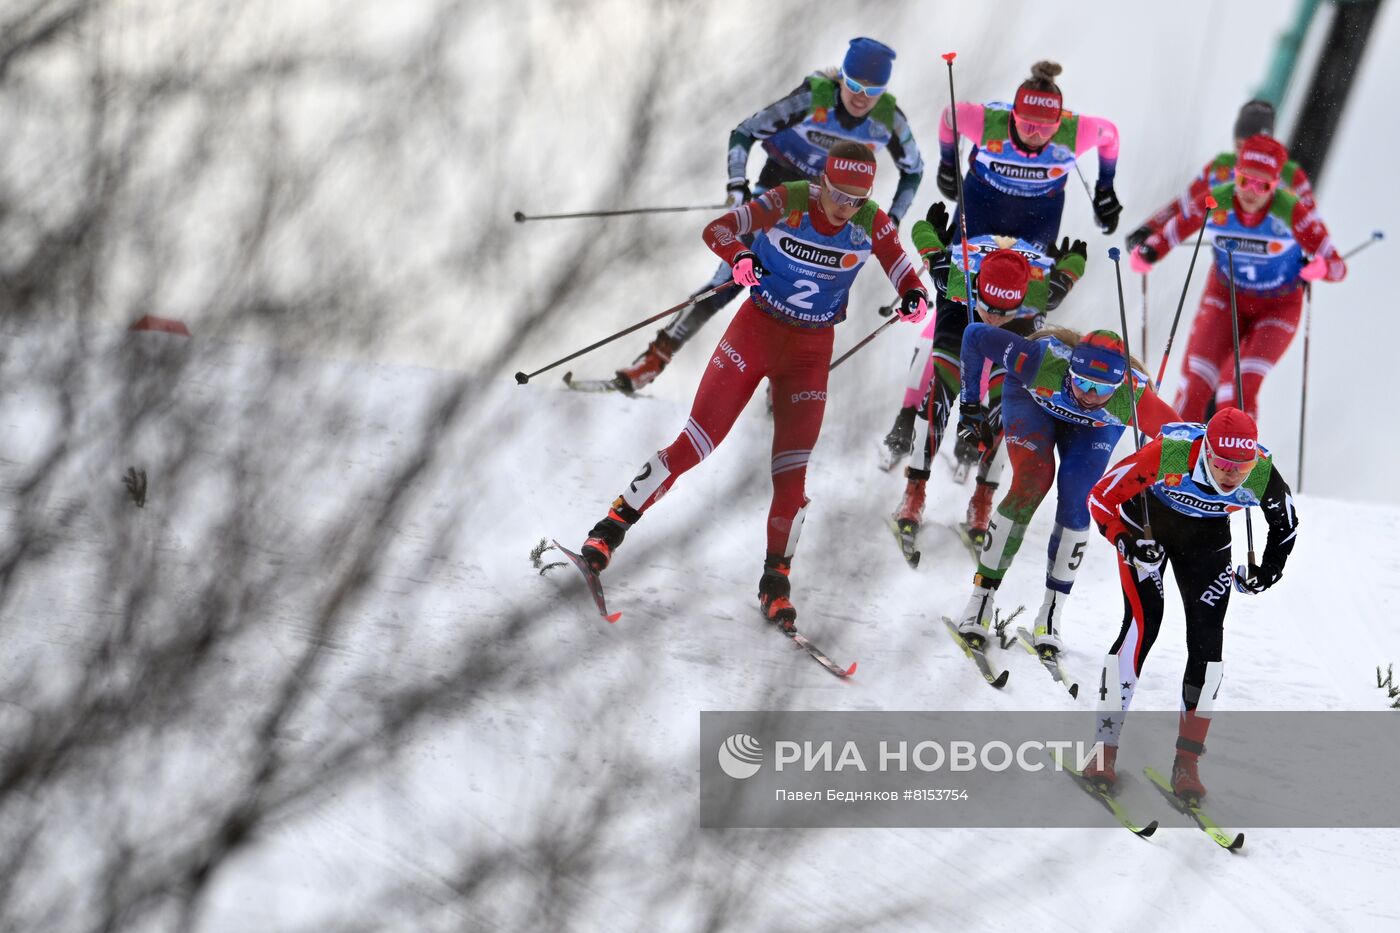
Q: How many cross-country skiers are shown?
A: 8